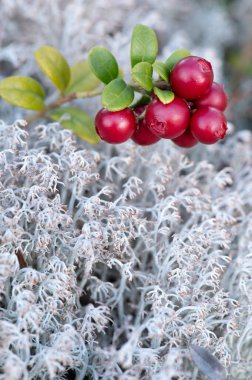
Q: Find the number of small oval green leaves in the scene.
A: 11